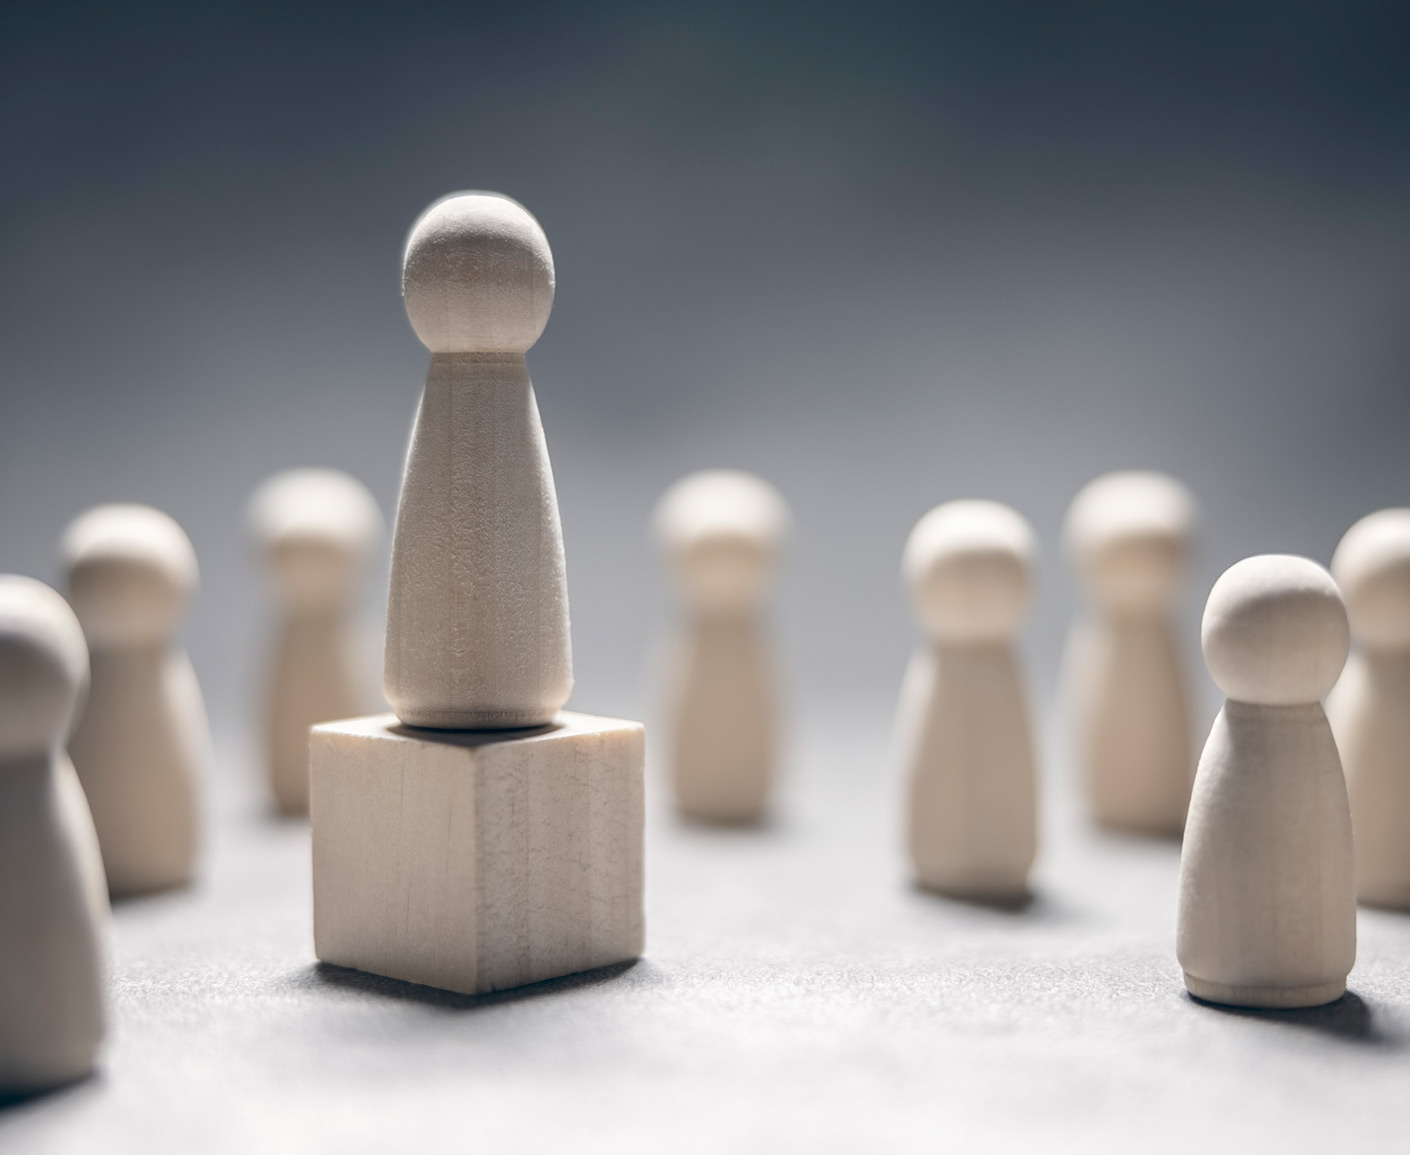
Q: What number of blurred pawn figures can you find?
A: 7